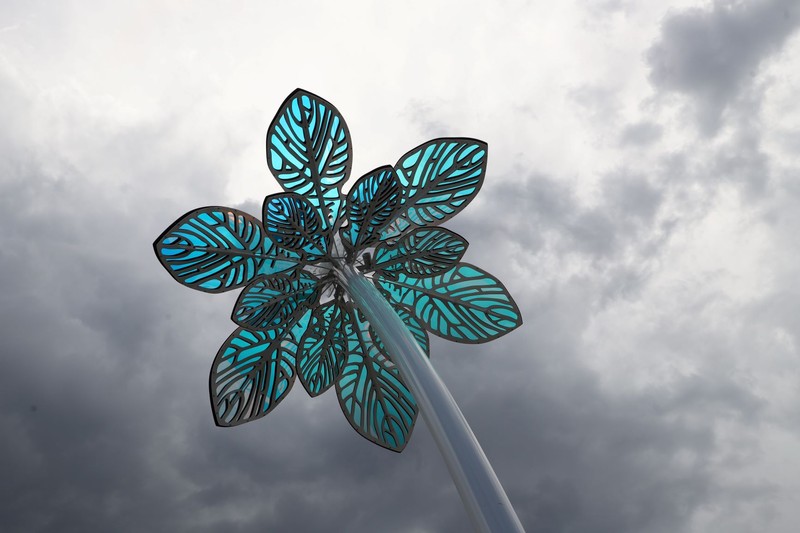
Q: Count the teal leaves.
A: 12